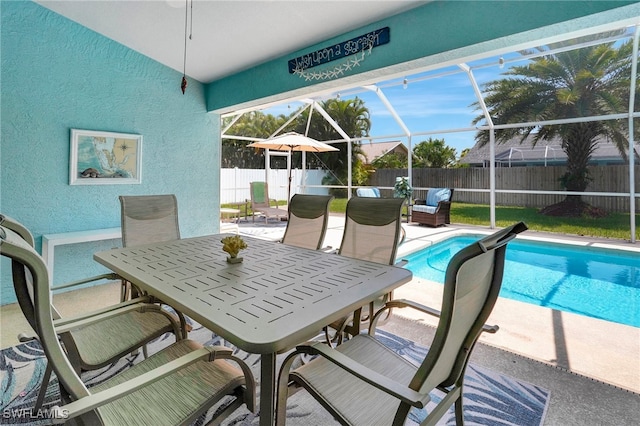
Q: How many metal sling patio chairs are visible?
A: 6